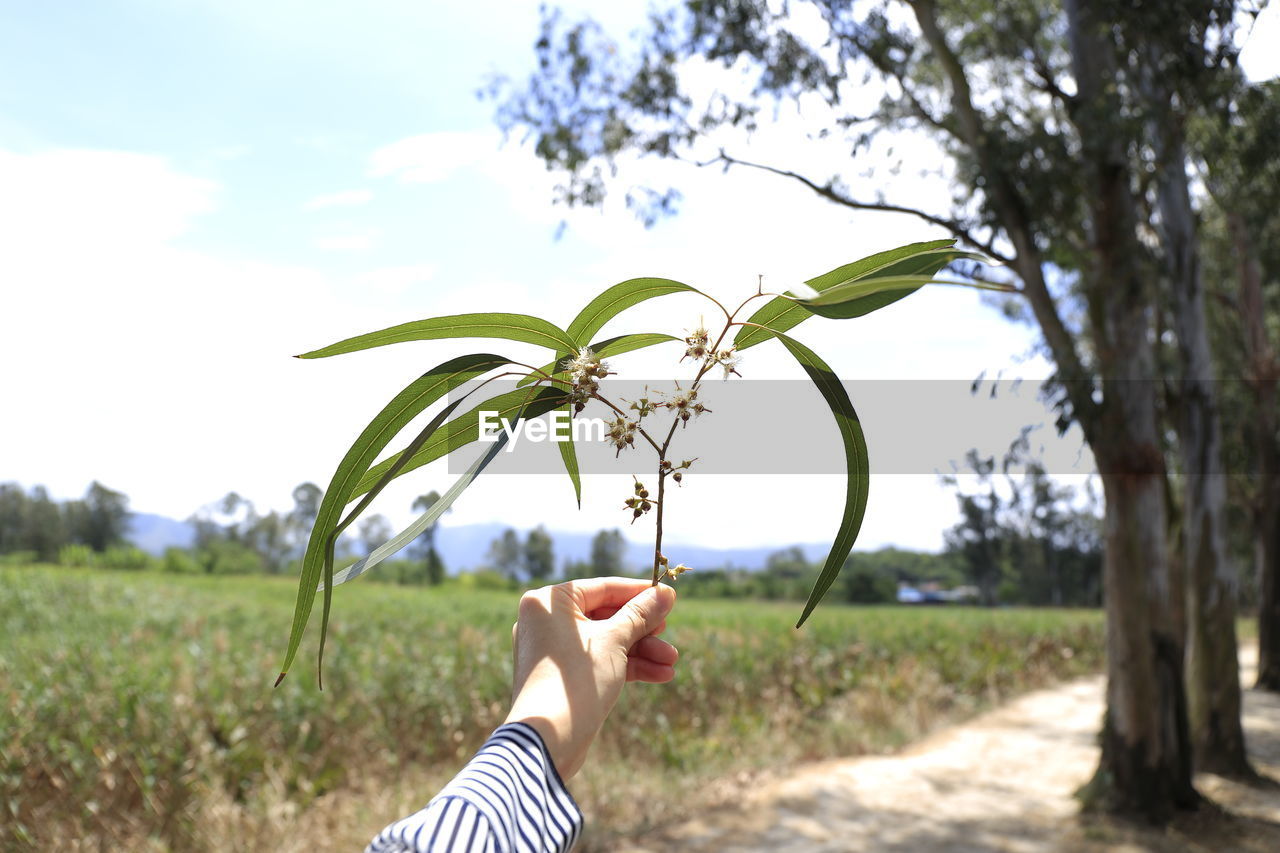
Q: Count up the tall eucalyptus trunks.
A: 3